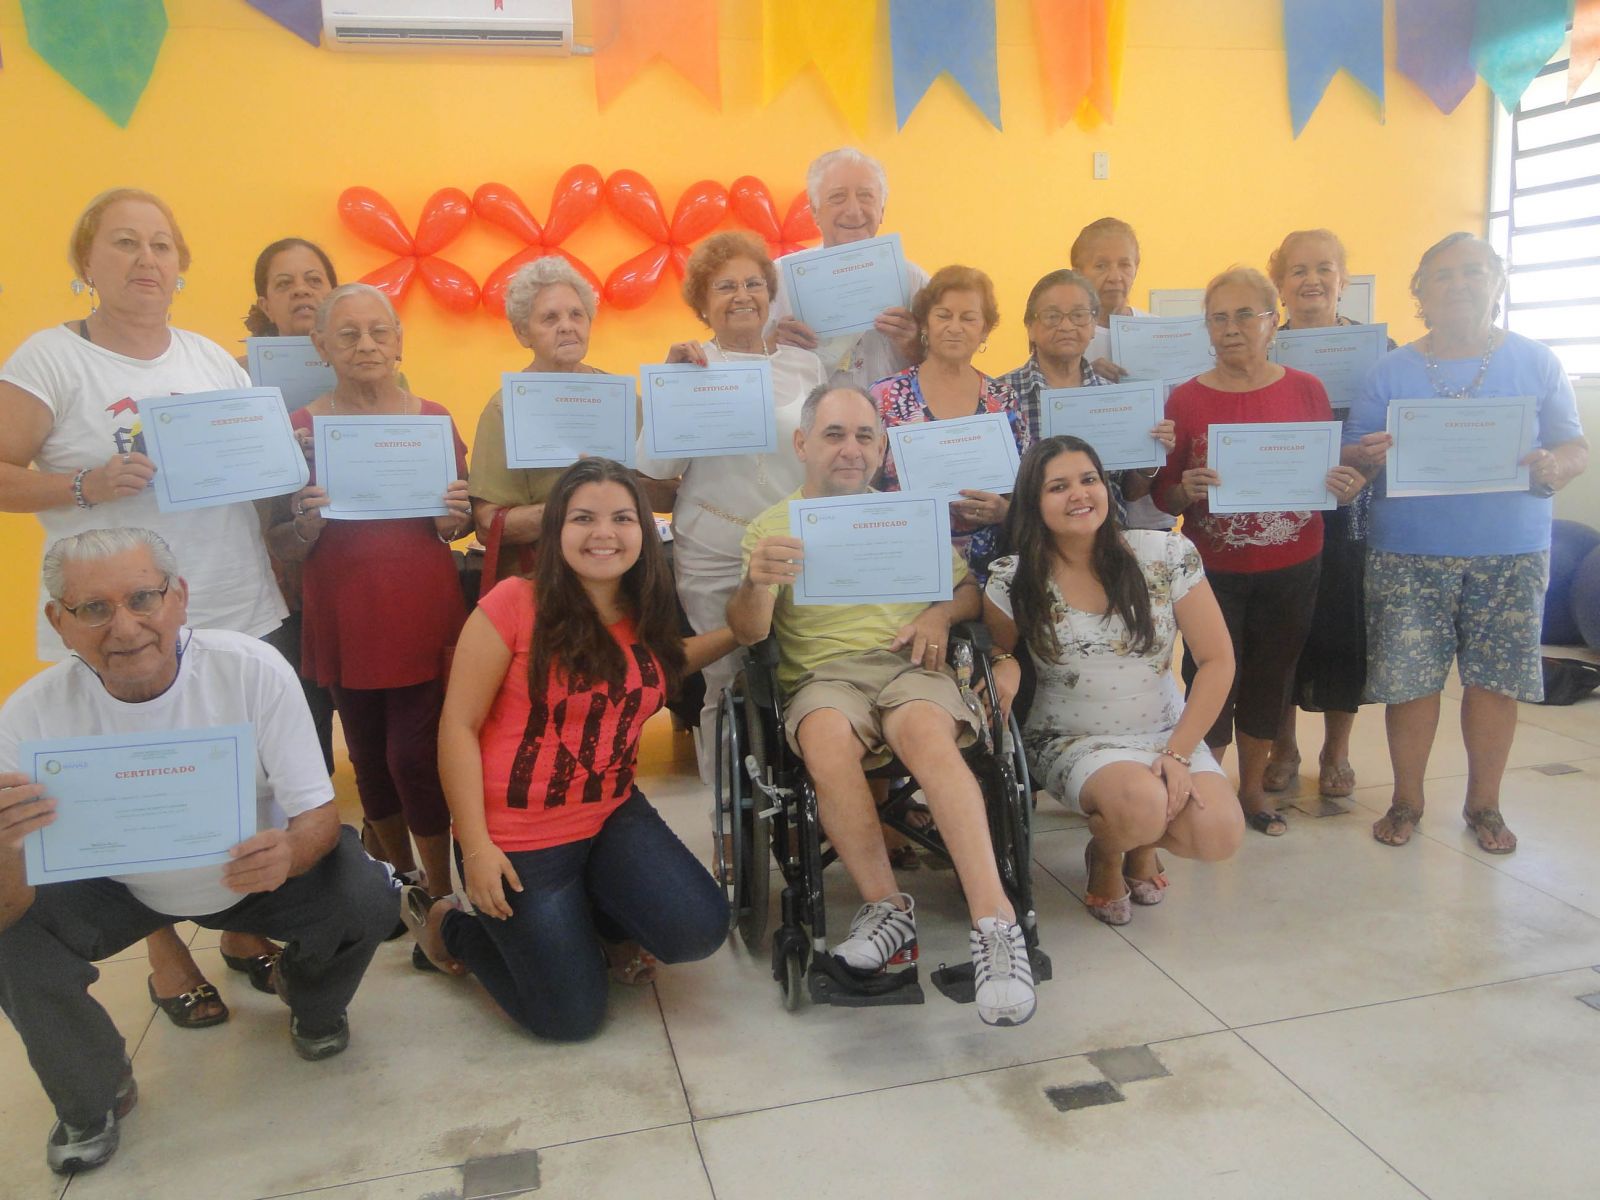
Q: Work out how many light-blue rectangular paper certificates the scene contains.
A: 14